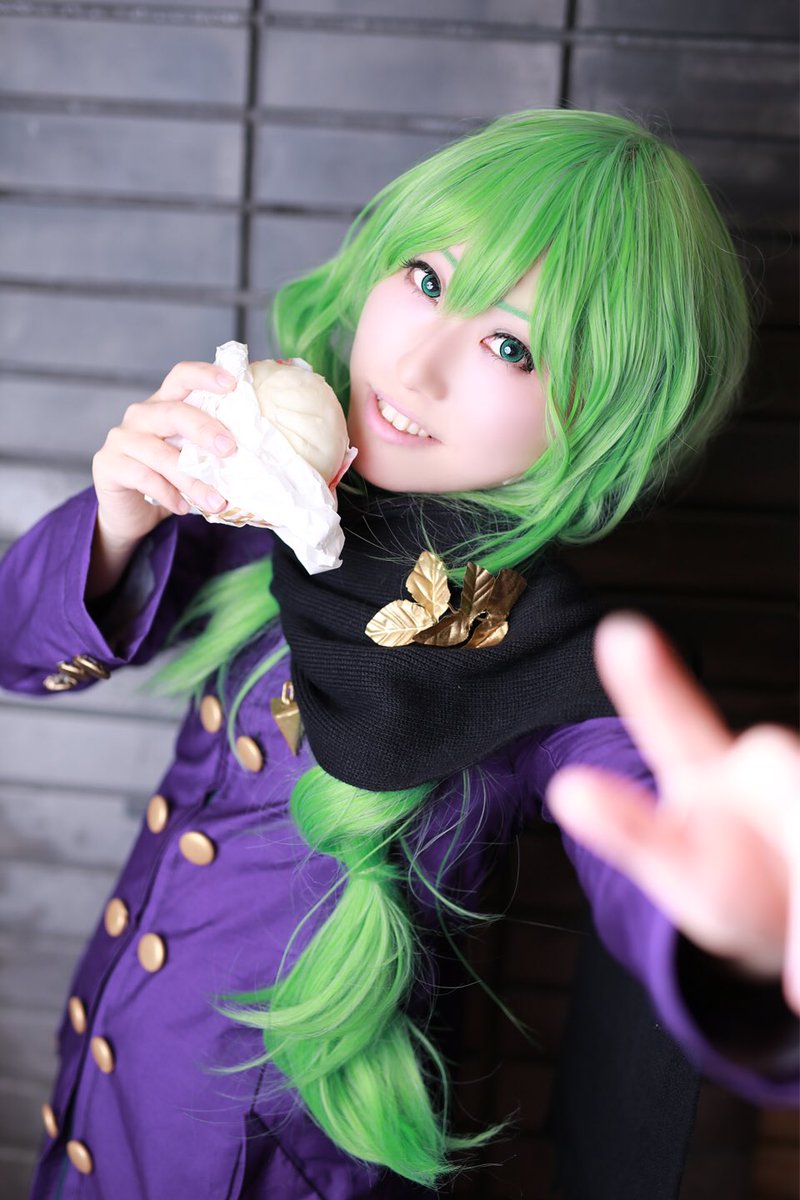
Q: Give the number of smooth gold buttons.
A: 10